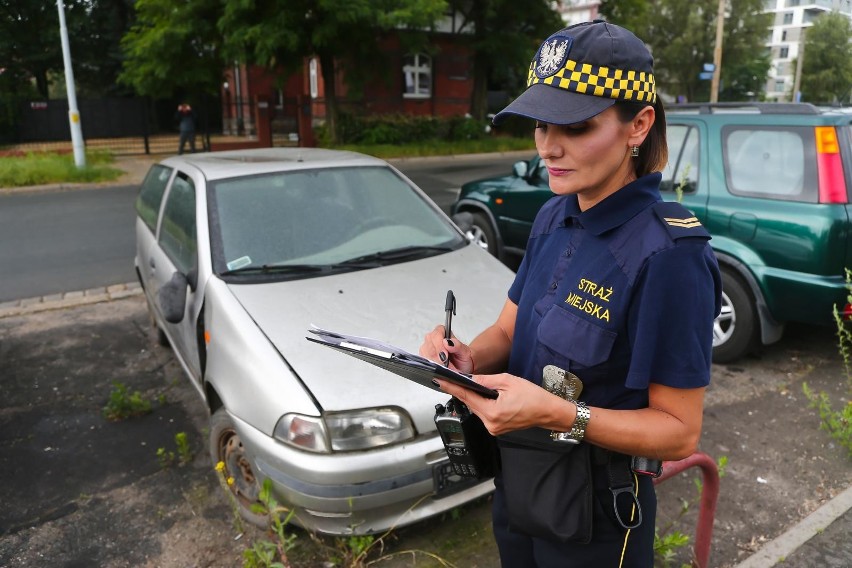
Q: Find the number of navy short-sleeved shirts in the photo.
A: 1